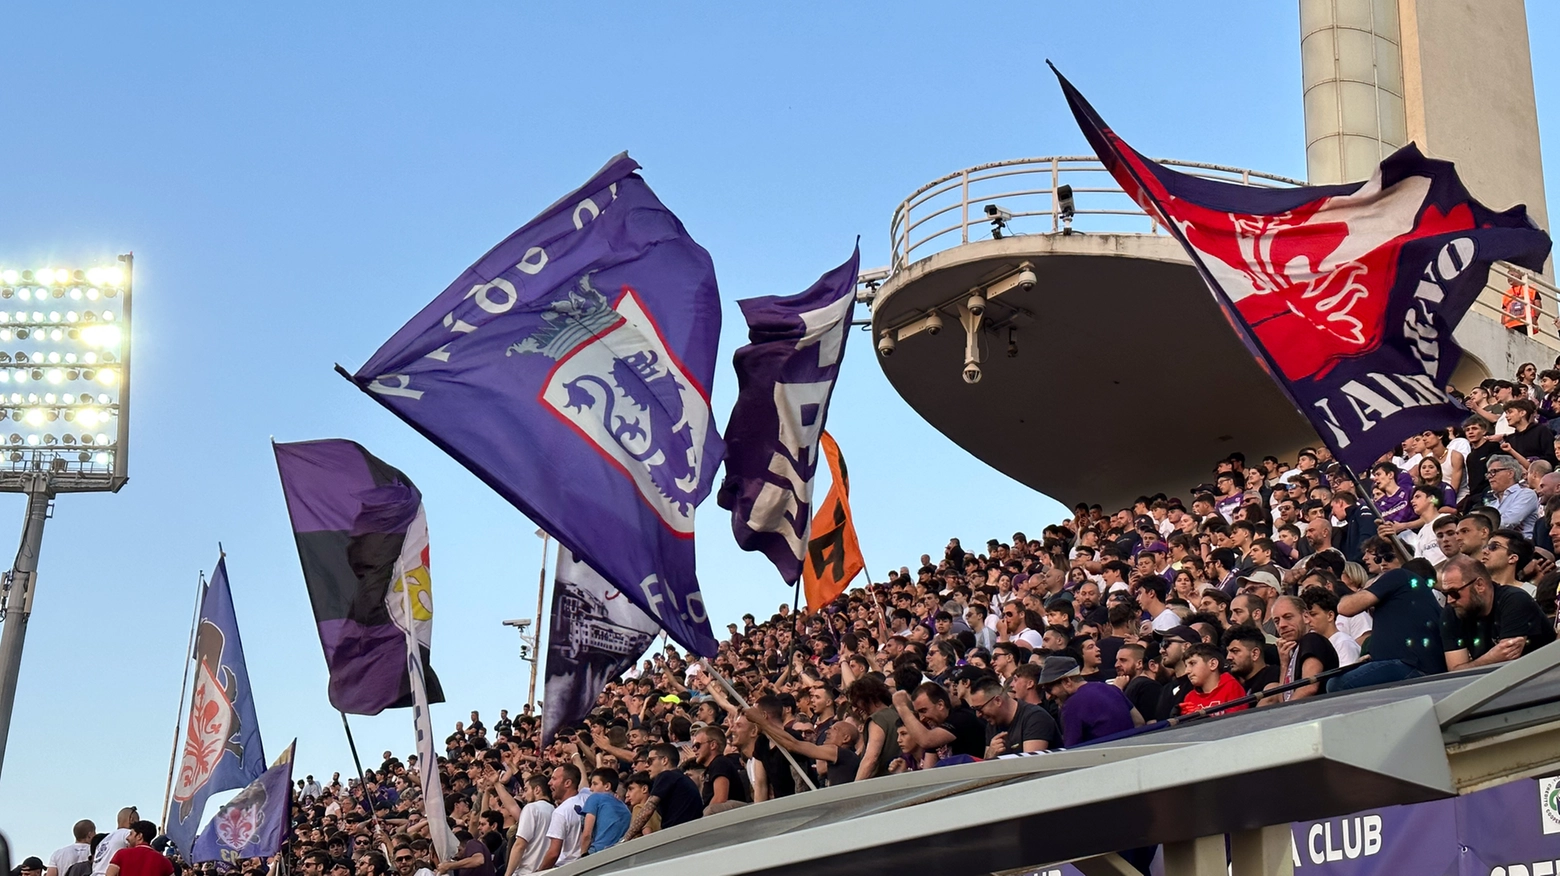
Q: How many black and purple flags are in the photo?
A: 1